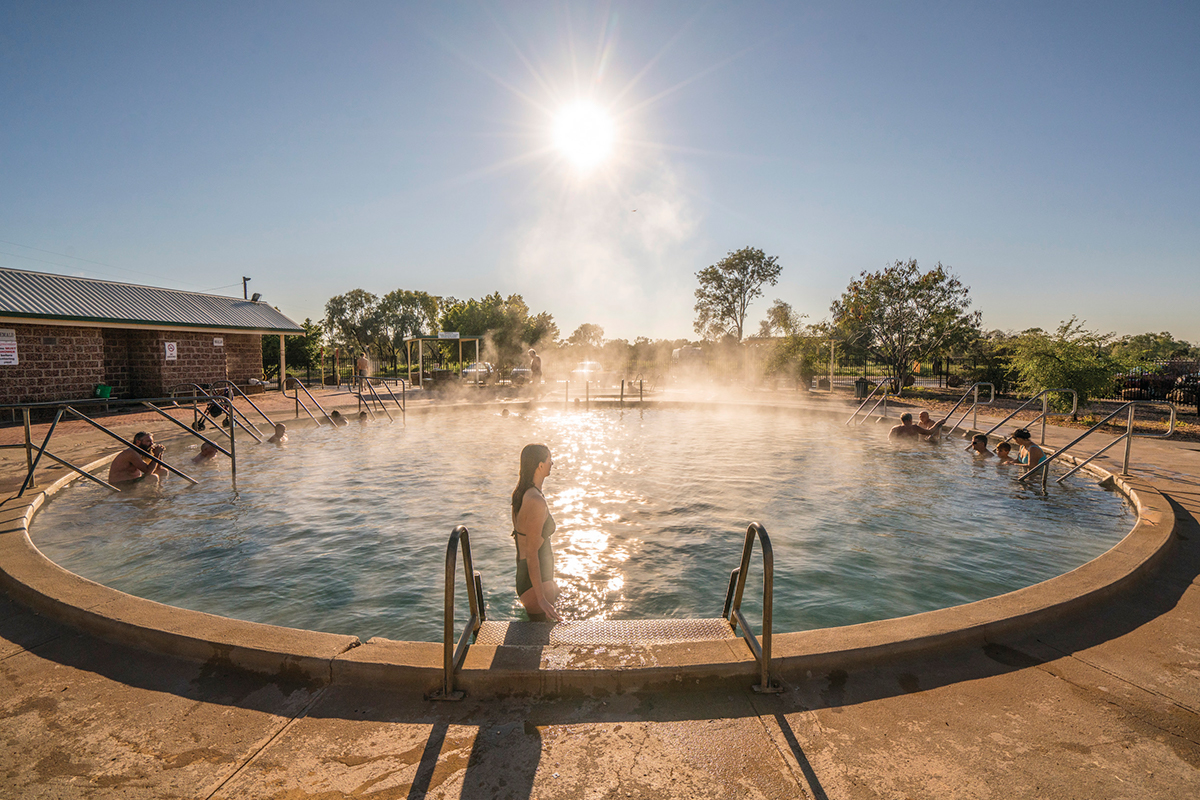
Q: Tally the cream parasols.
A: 0